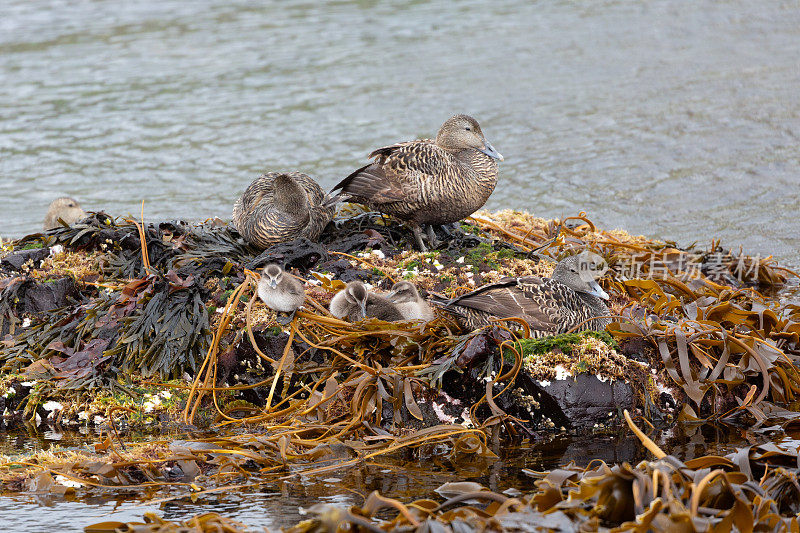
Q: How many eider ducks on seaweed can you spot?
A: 7